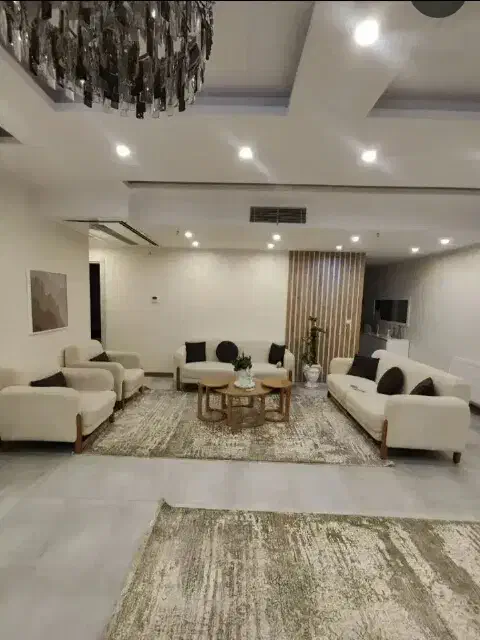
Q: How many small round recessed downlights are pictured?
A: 12